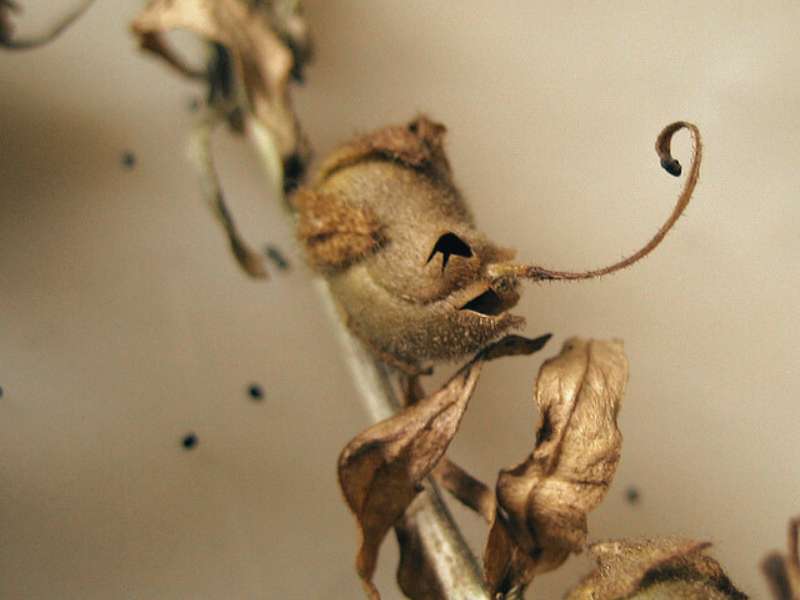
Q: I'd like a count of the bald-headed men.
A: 0